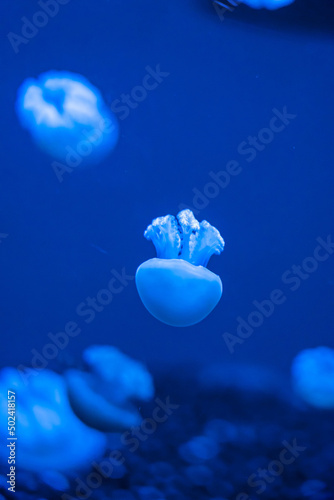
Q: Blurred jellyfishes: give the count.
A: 5